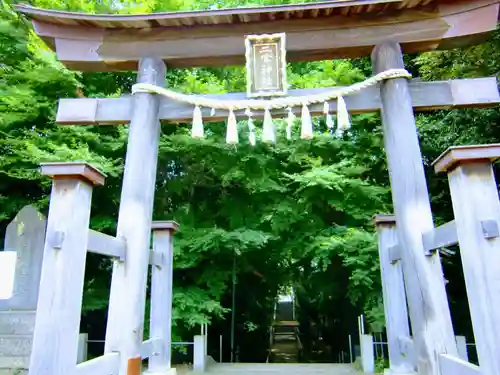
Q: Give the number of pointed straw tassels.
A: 5